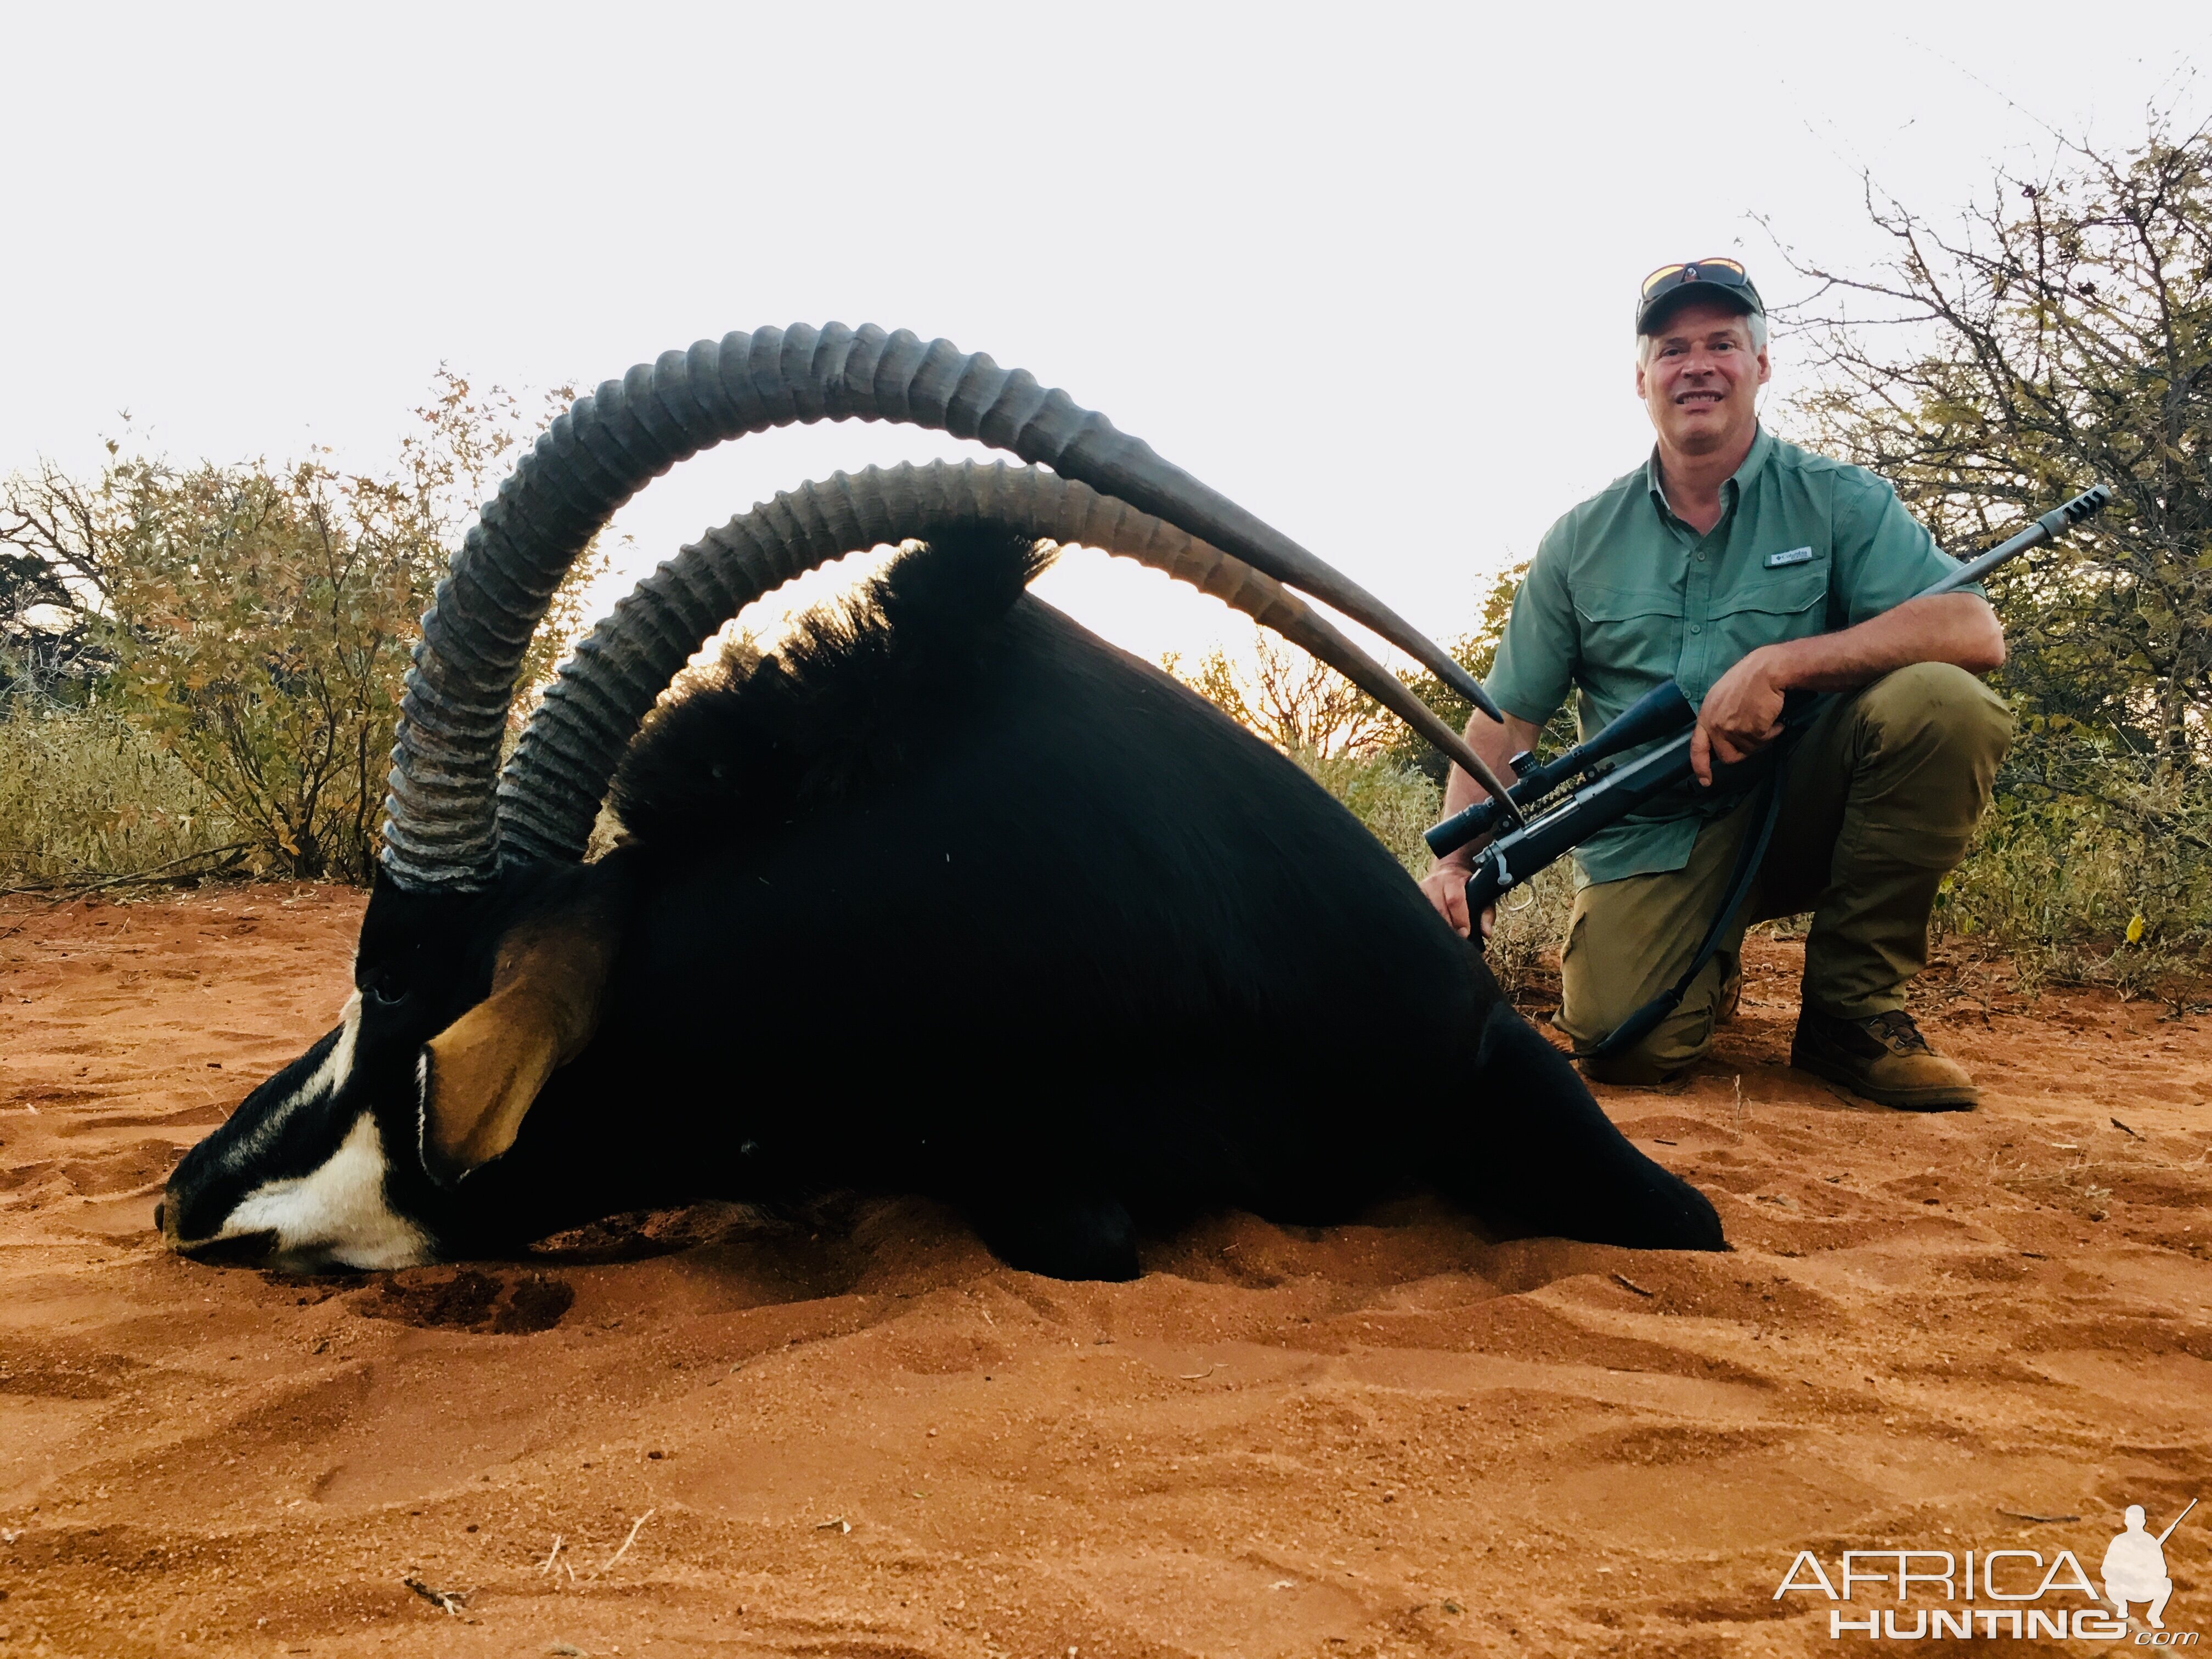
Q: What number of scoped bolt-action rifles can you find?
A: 1